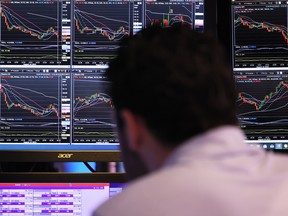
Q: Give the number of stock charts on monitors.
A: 7